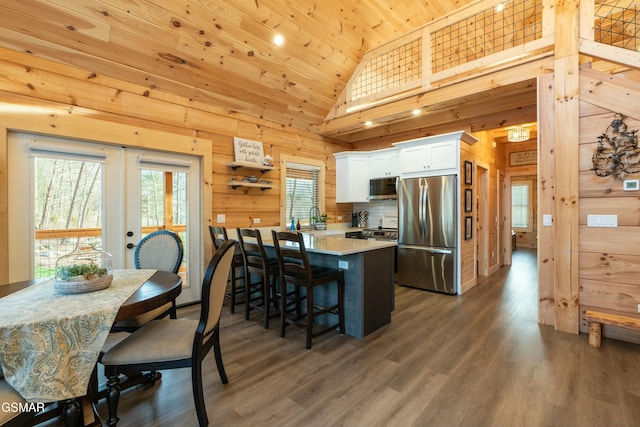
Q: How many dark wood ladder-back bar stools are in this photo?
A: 3